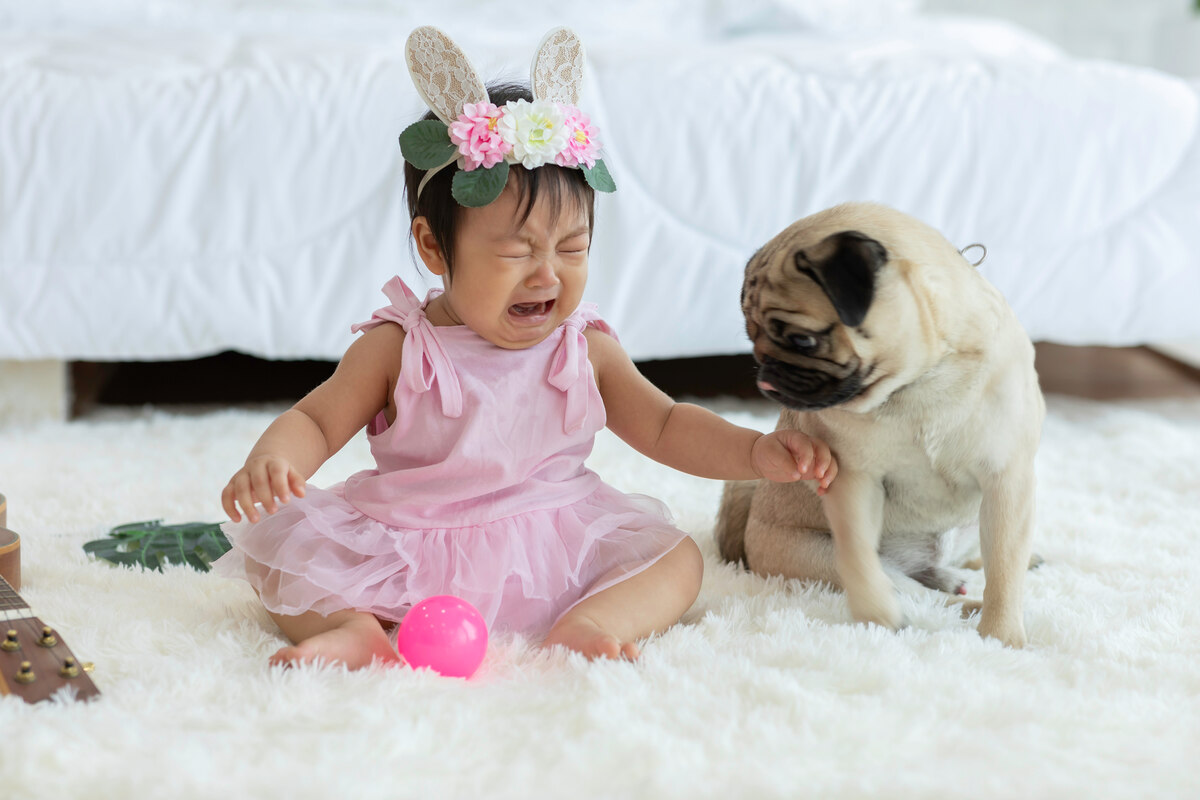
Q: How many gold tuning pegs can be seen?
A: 4